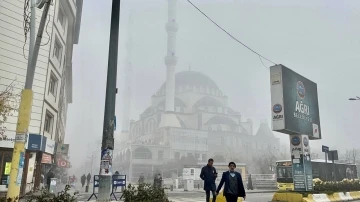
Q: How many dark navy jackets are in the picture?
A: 2